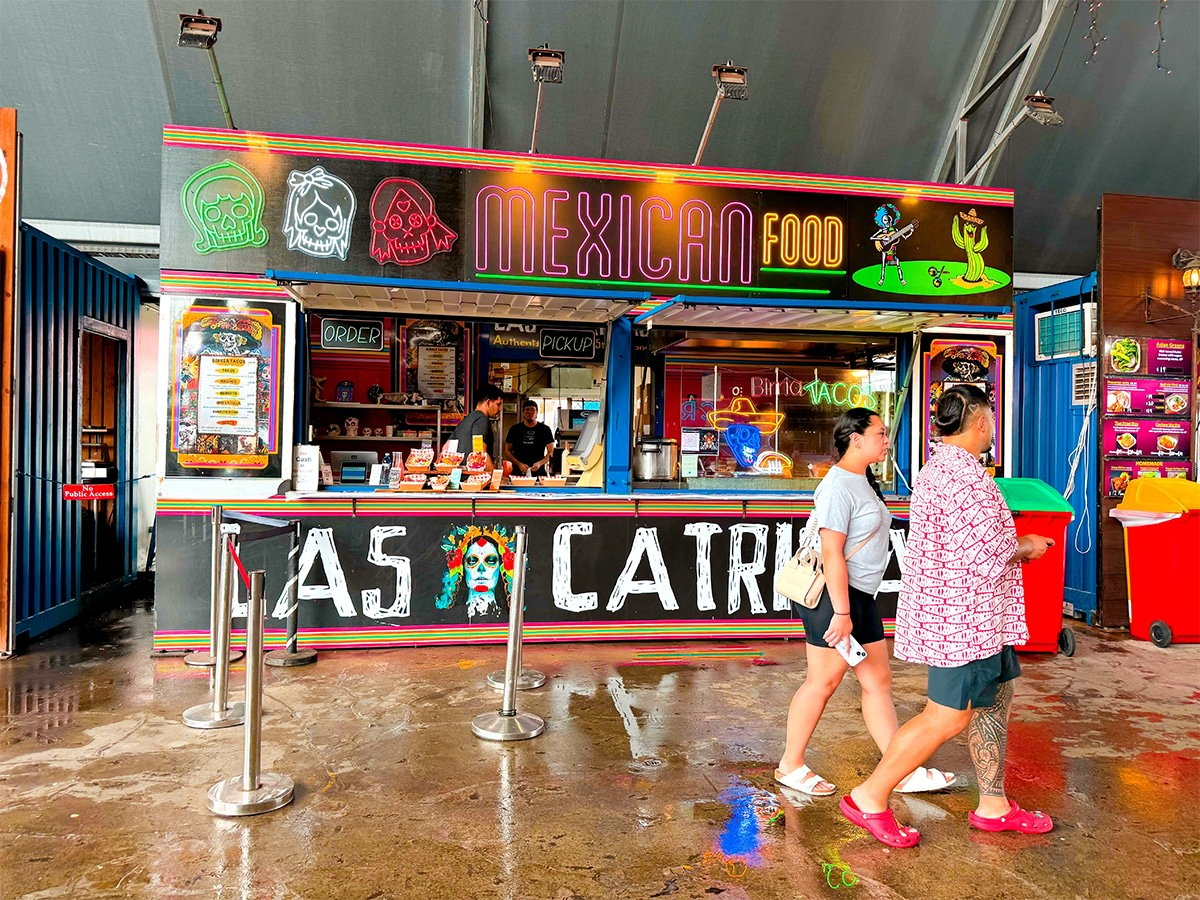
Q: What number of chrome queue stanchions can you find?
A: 5